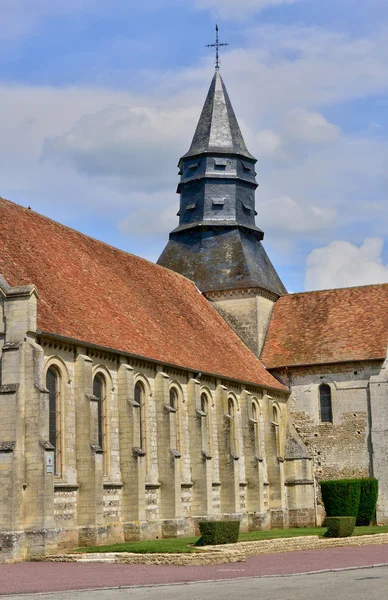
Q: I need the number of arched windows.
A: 9